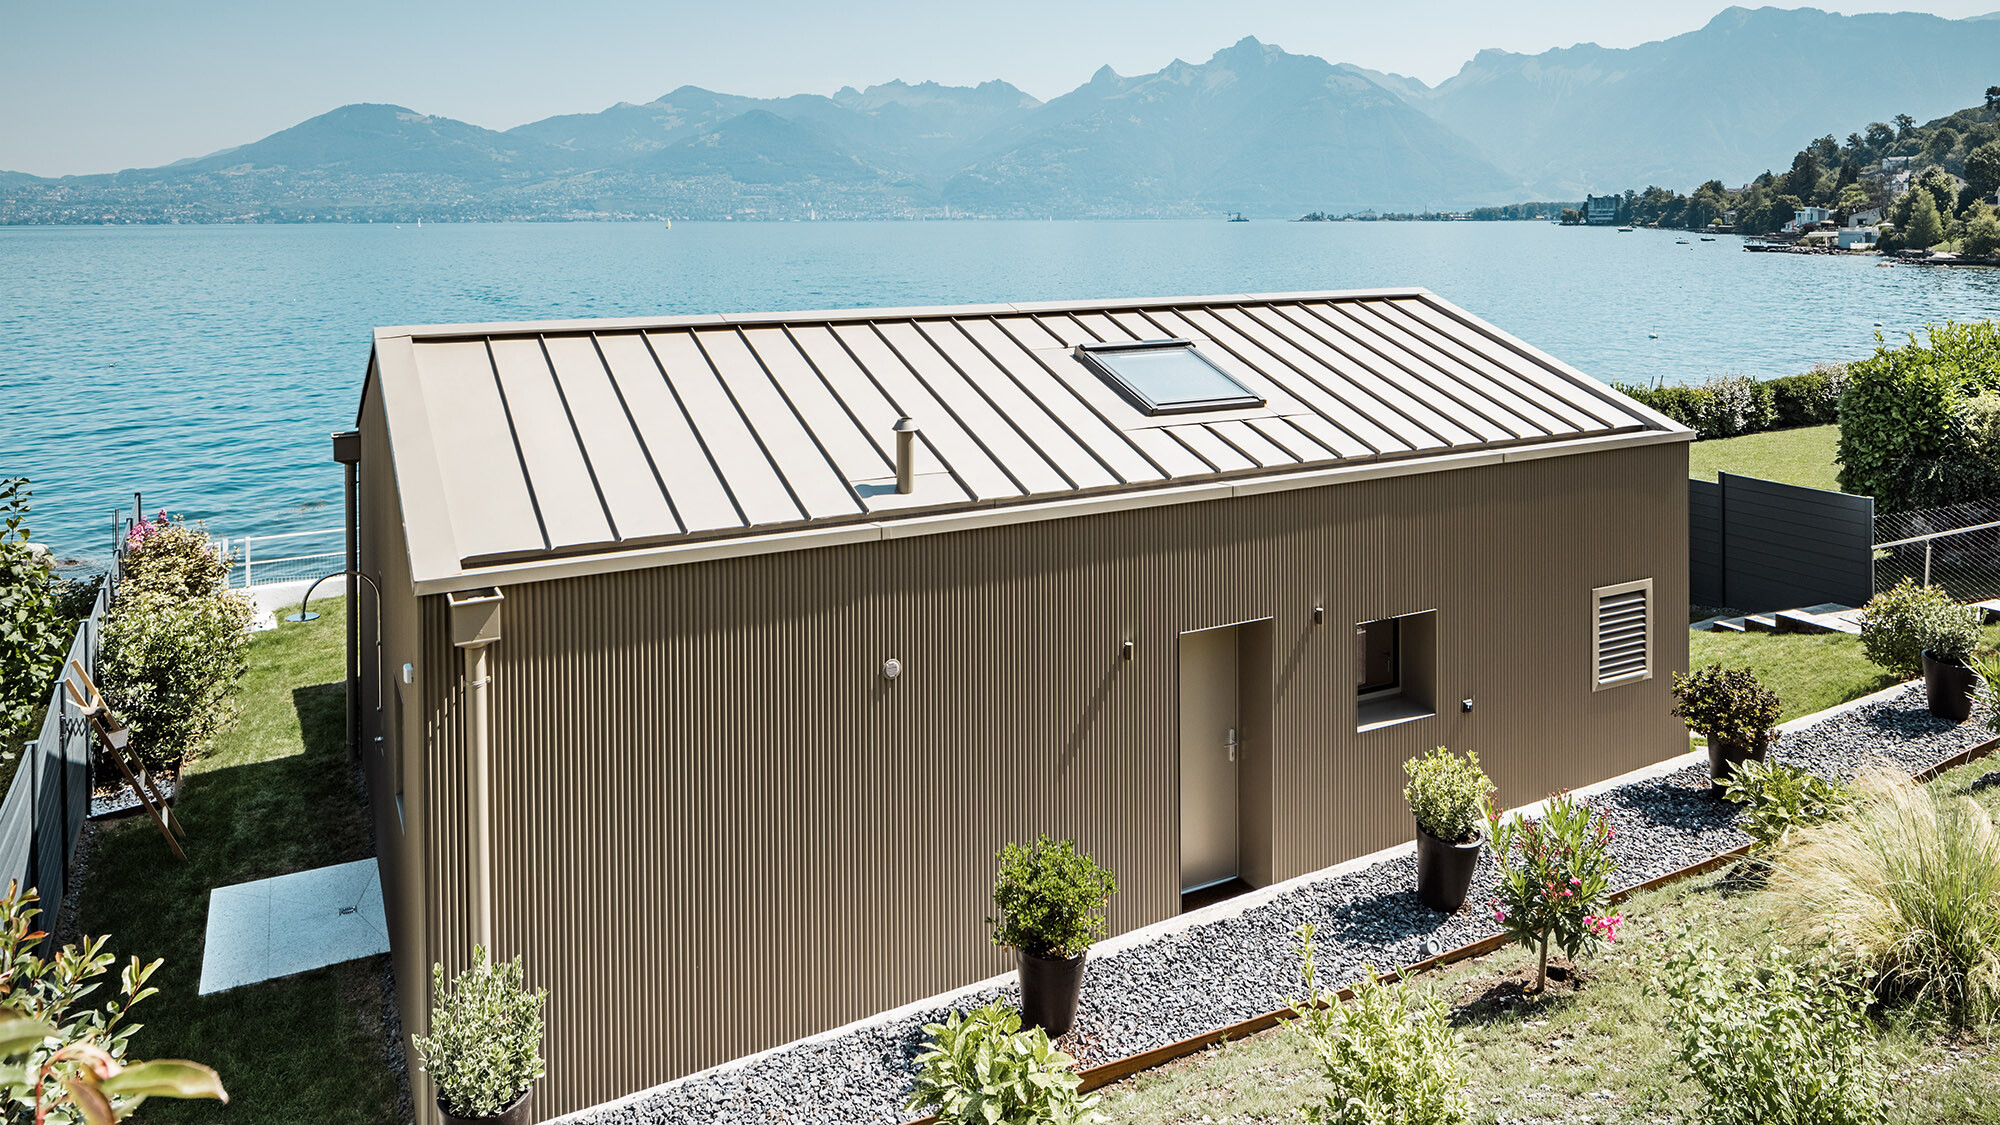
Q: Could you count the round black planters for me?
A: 5